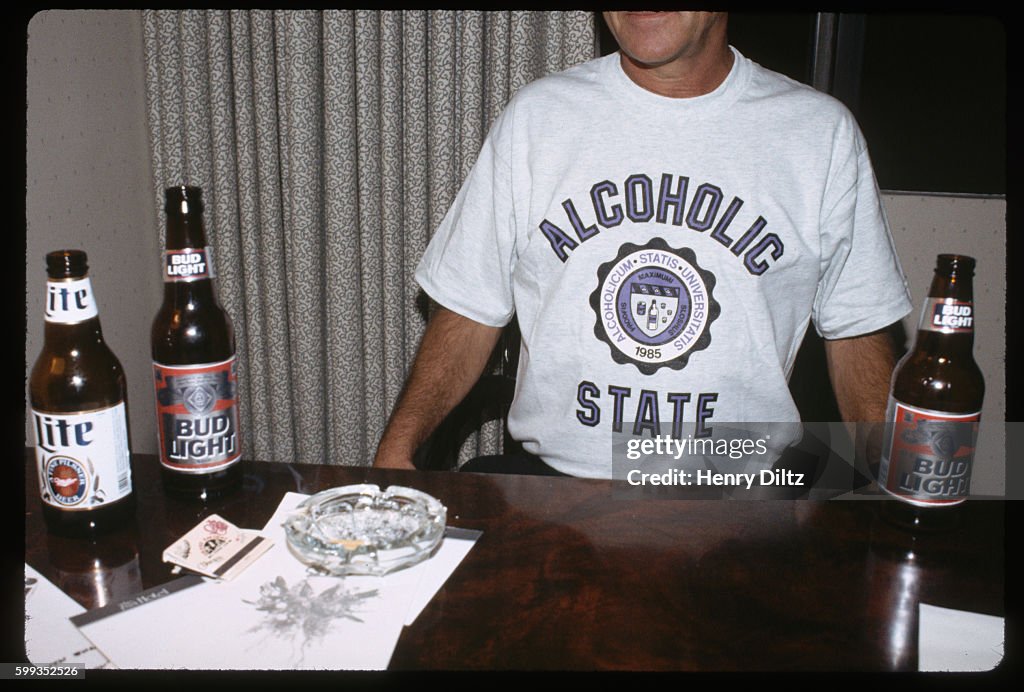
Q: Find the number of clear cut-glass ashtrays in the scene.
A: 1